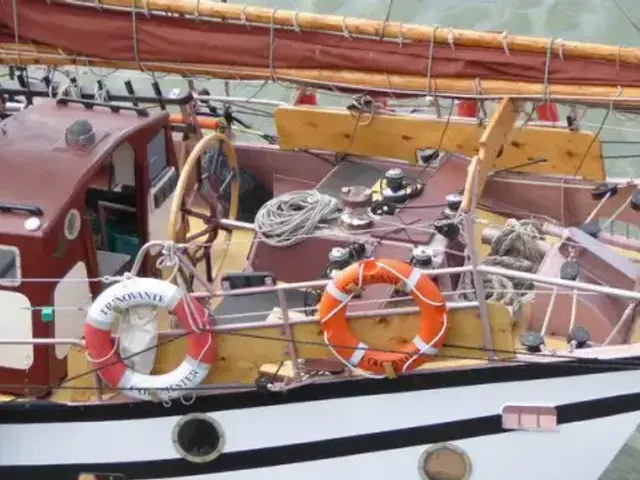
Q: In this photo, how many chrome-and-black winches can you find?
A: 4